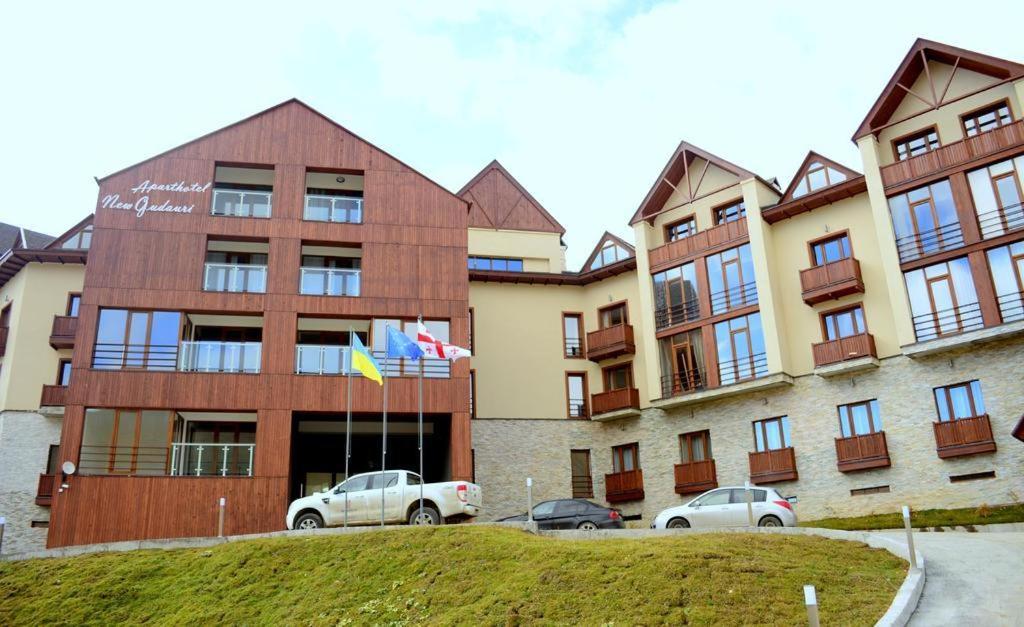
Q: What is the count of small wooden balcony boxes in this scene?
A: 13